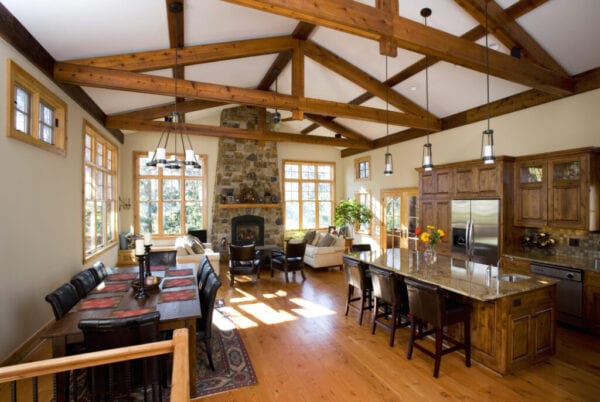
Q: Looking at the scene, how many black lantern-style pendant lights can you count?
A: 3